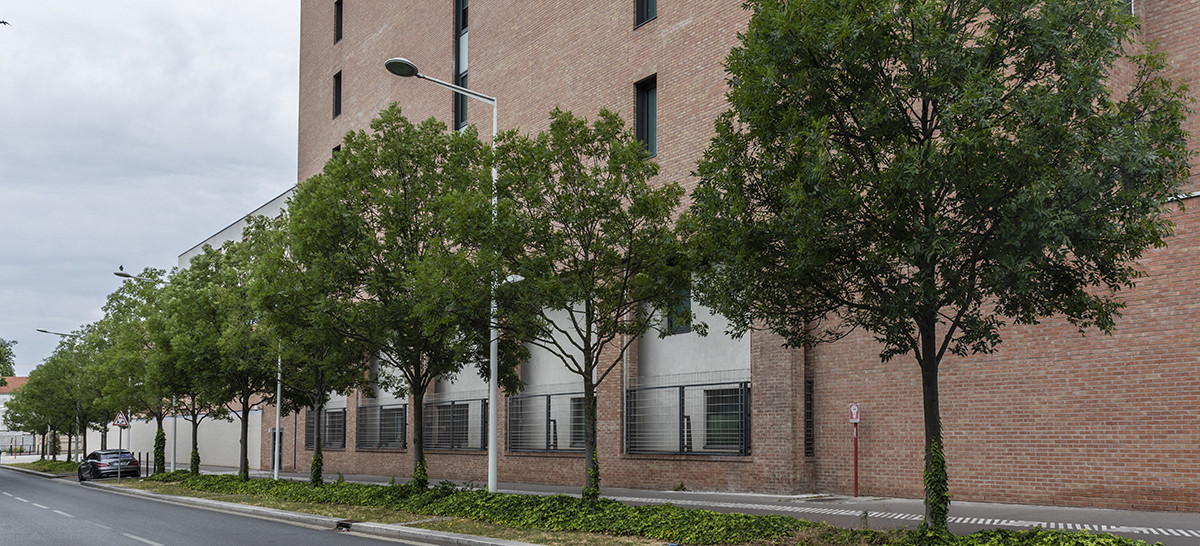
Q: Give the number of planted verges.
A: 2